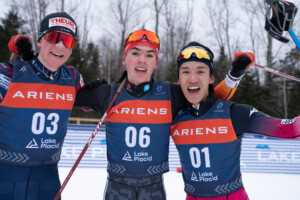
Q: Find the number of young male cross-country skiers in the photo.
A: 3